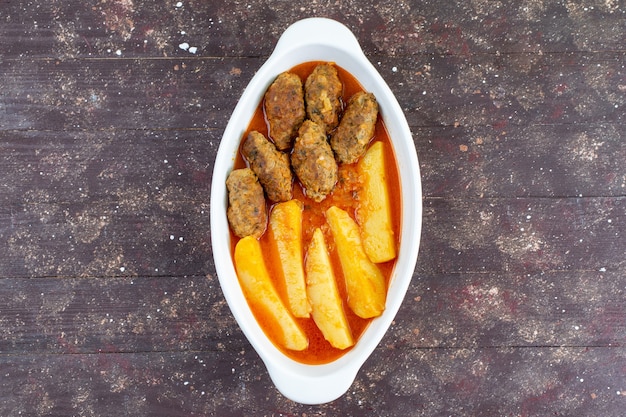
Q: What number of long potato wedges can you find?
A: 5